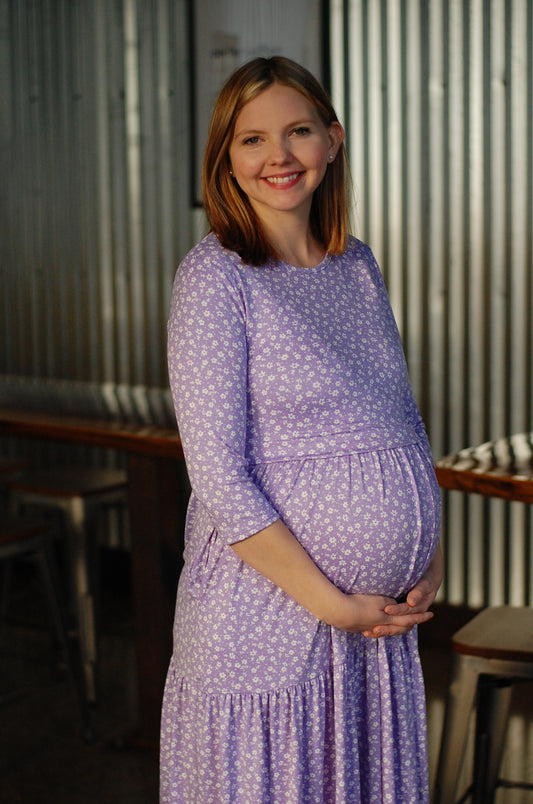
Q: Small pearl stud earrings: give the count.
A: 2